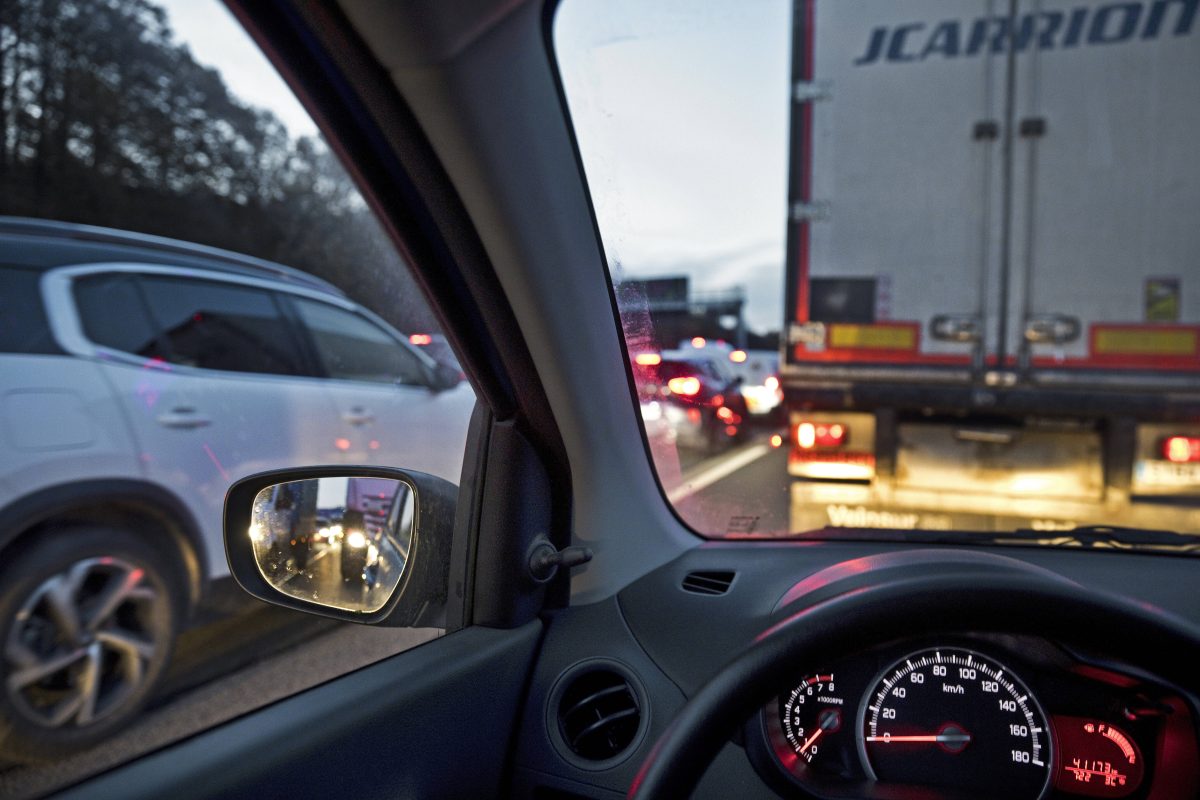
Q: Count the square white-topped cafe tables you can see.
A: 0